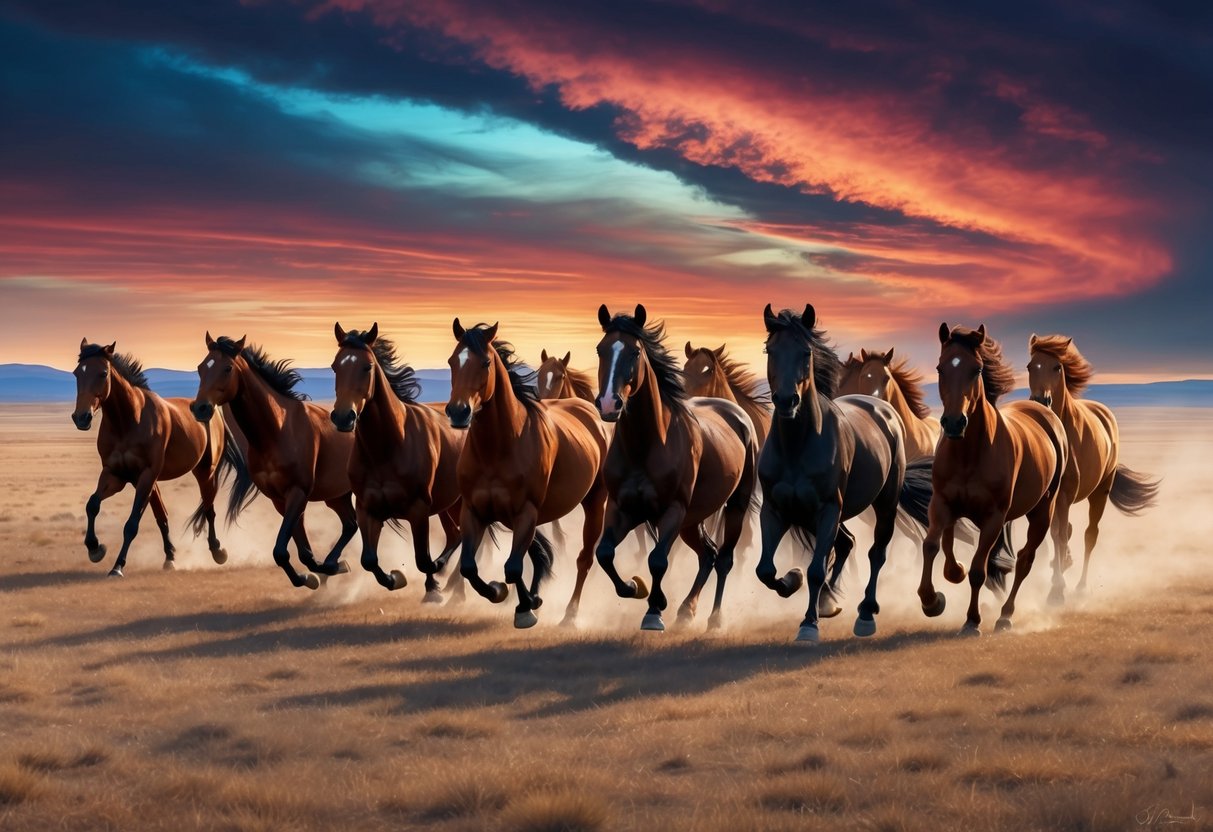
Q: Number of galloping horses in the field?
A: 11